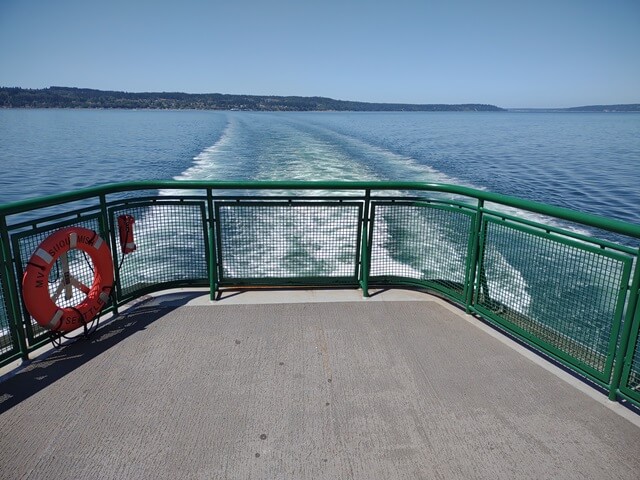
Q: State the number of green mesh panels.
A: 7